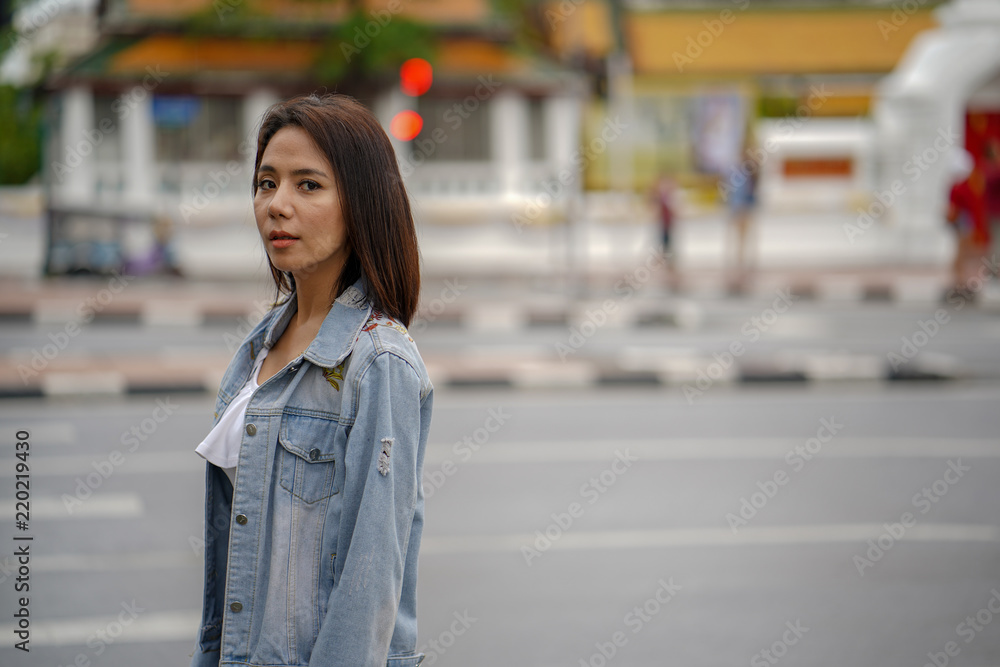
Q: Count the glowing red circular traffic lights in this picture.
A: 2